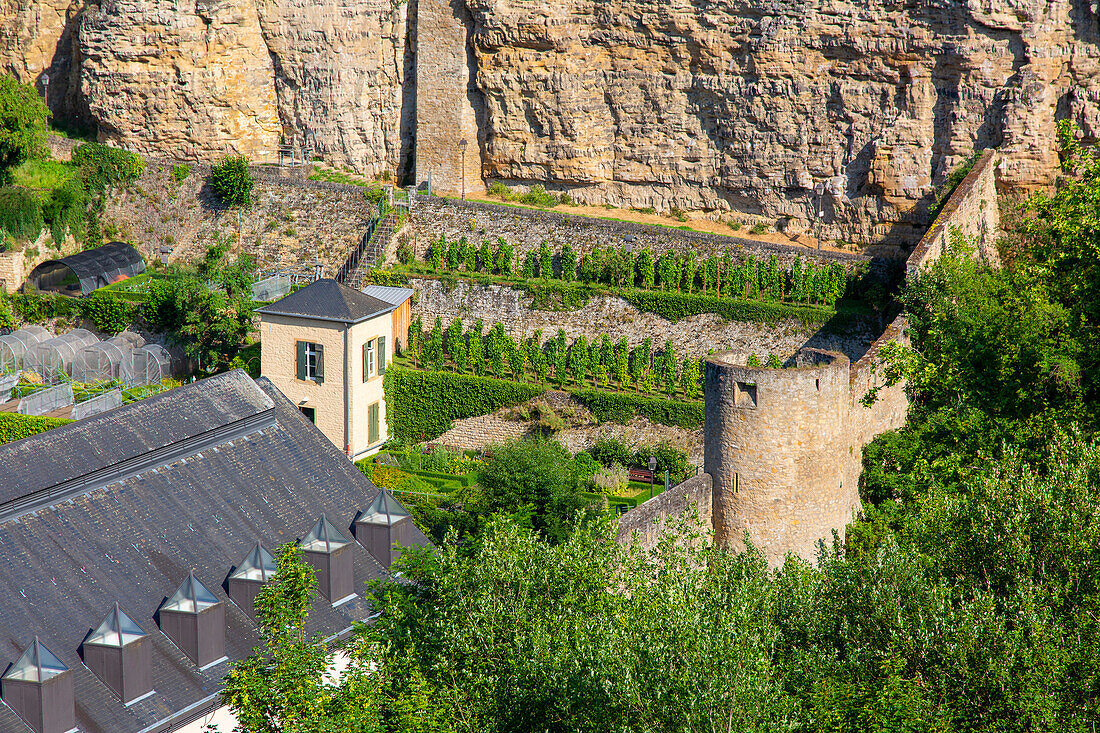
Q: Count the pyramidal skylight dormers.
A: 6